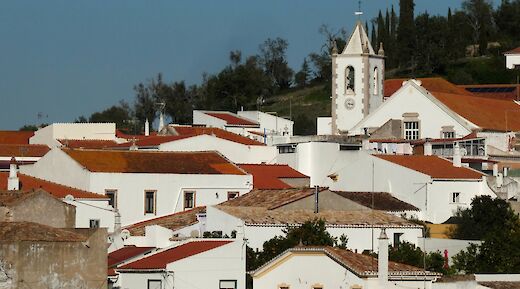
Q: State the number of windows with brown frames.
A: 4